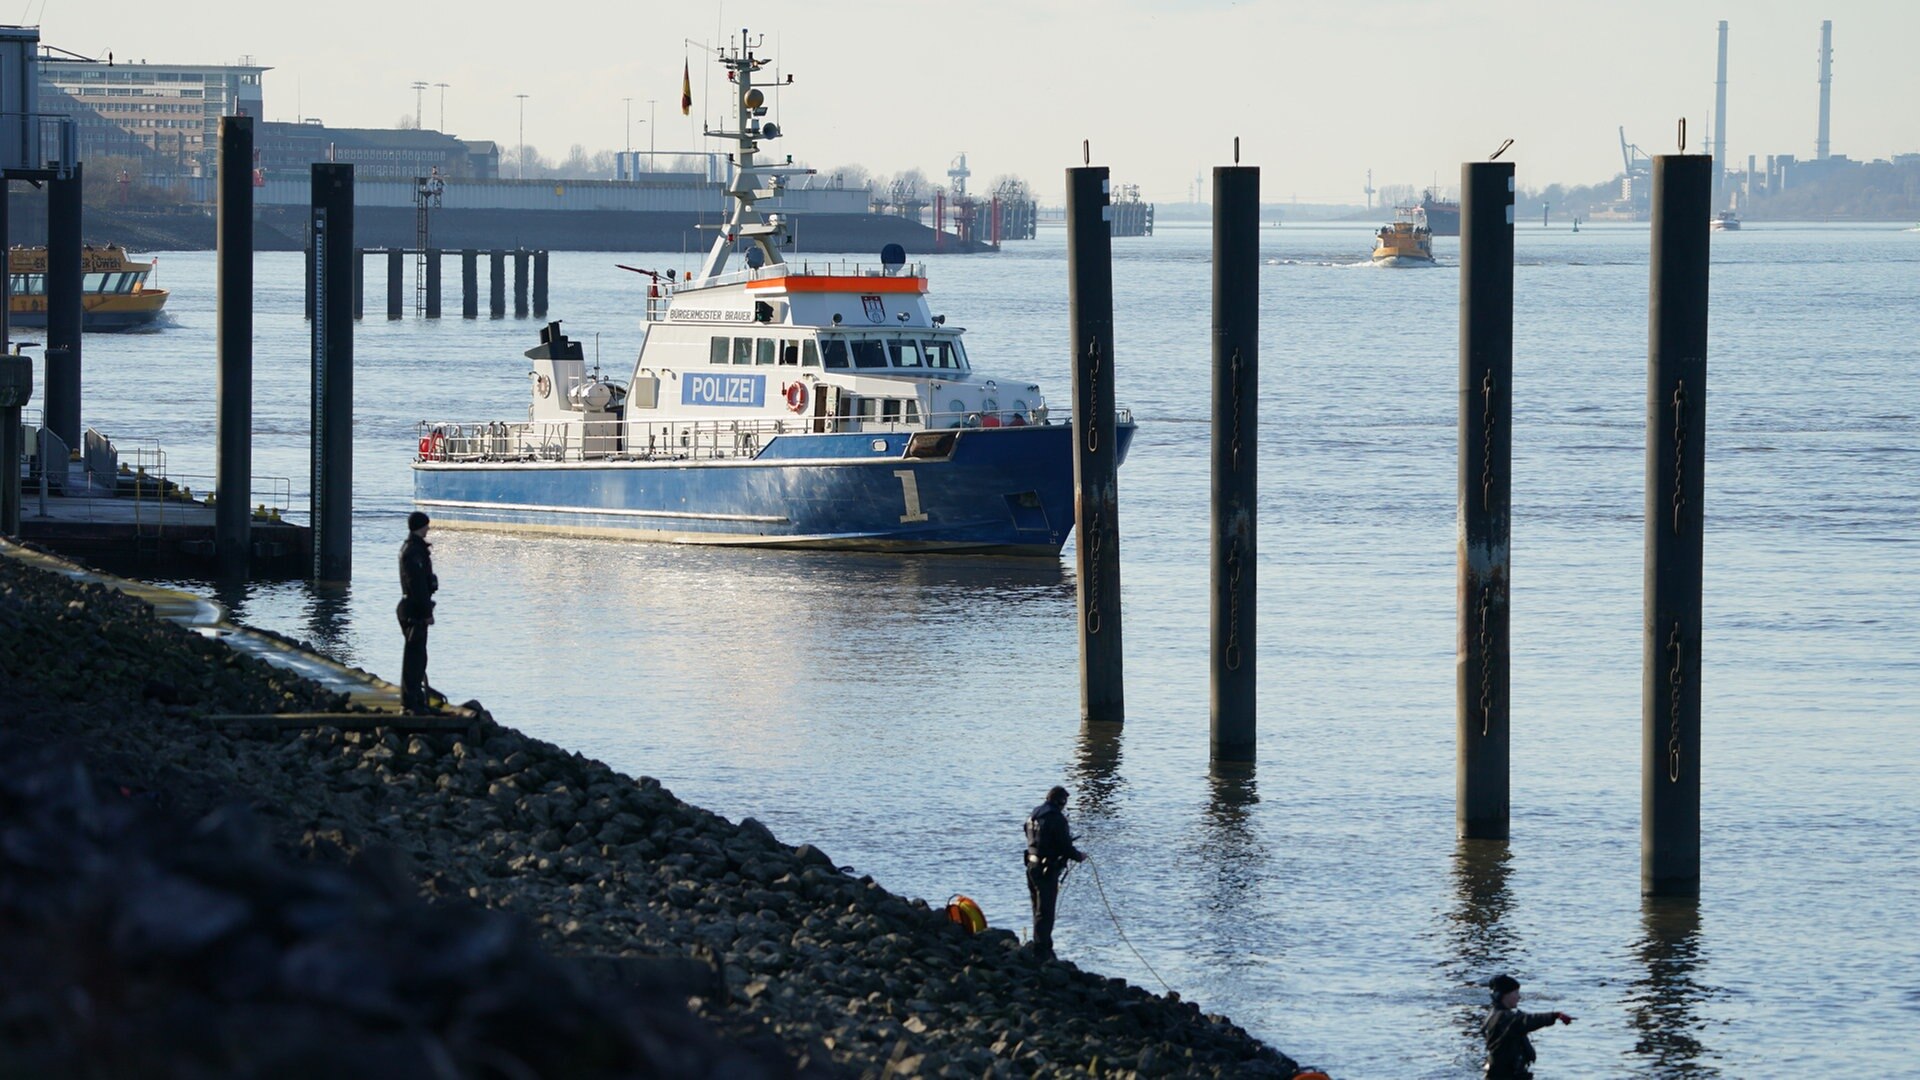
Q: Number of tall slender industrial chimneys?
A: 2